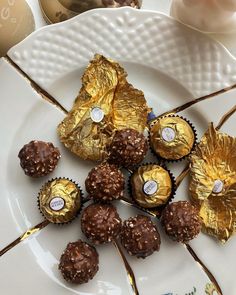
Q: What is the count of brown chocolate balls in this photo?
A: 7